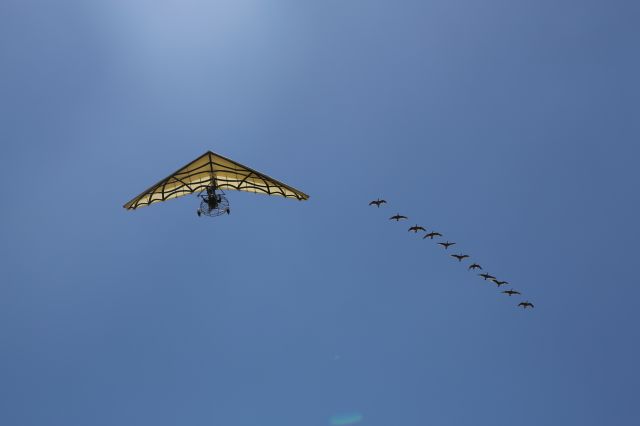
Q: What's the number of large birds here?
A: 11